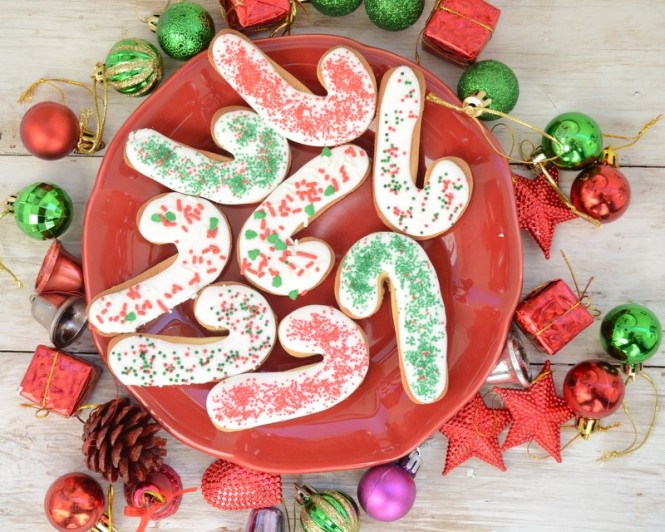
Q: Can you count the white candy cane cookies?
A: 8